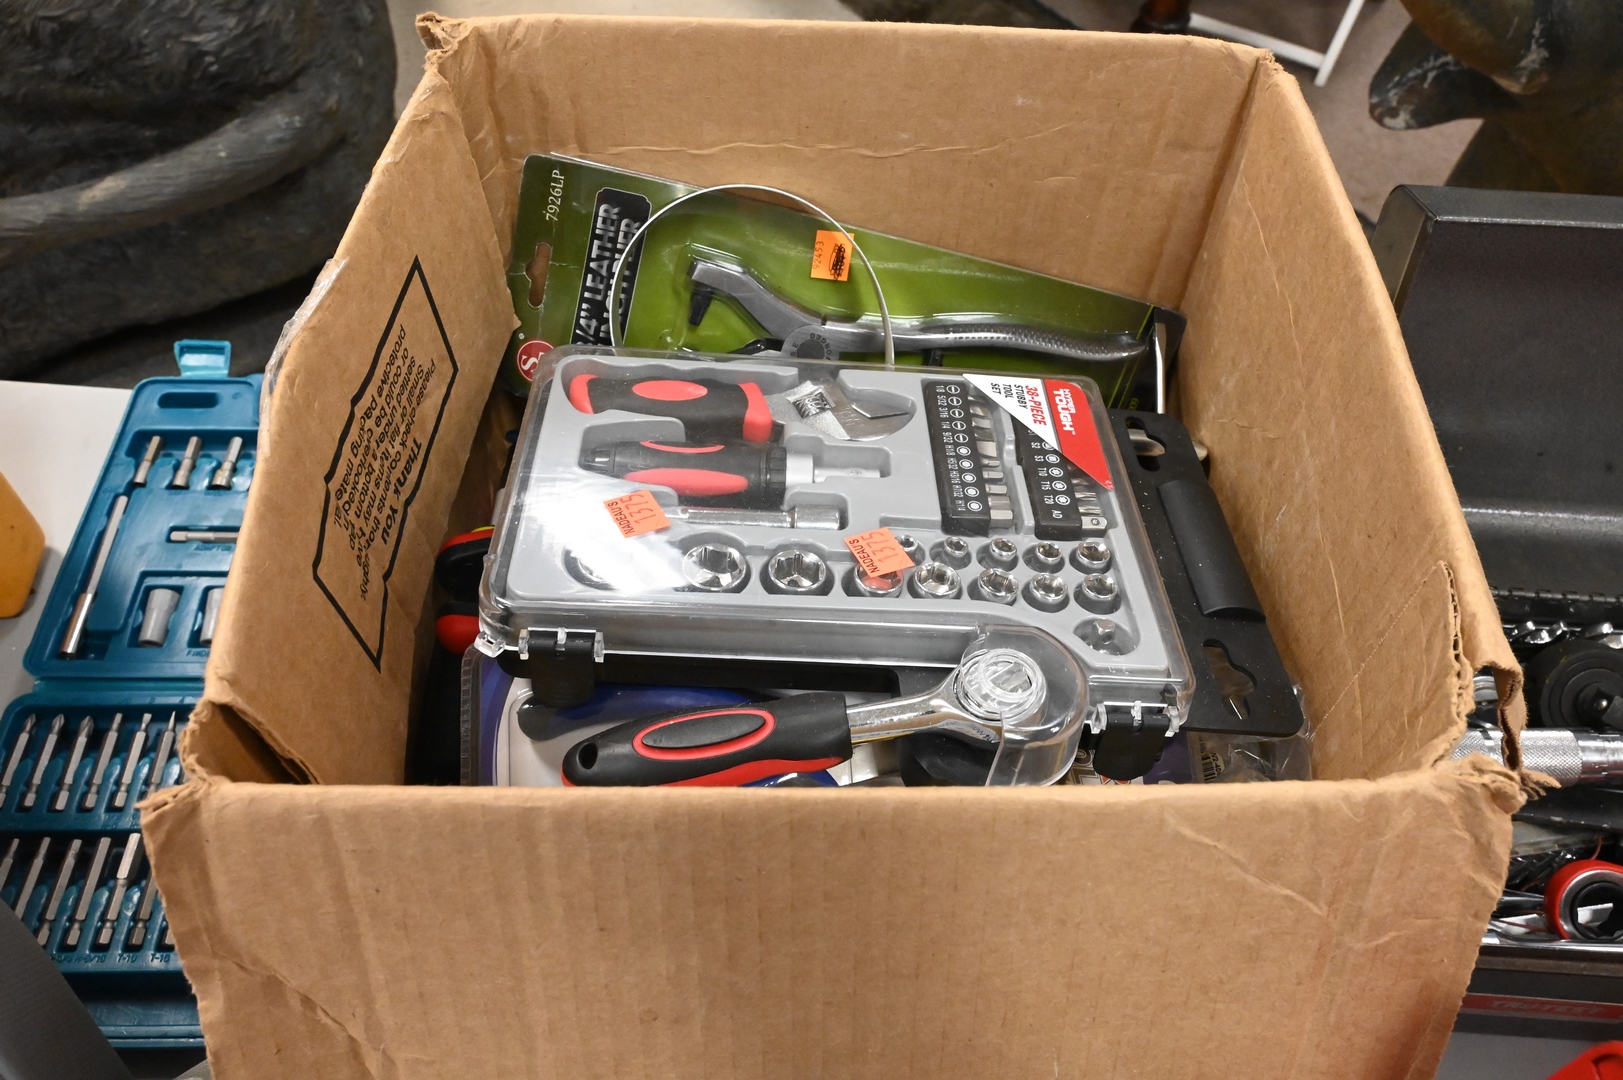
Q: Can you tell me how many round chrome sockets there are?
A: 13